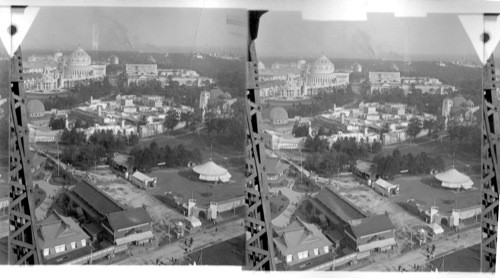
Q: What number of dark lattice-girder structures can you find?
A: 3